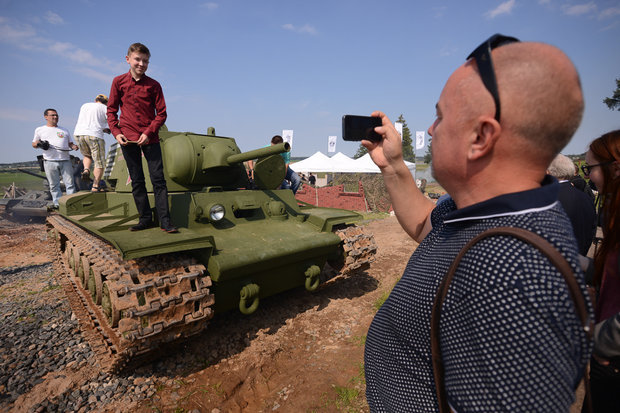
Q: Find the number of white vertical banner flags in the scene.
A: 4